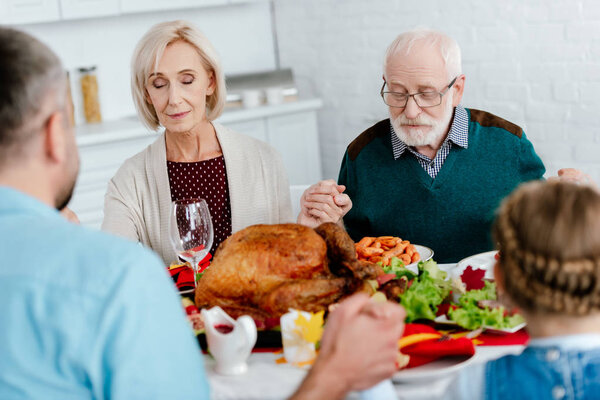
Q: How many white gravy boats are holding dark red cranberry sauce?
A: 1